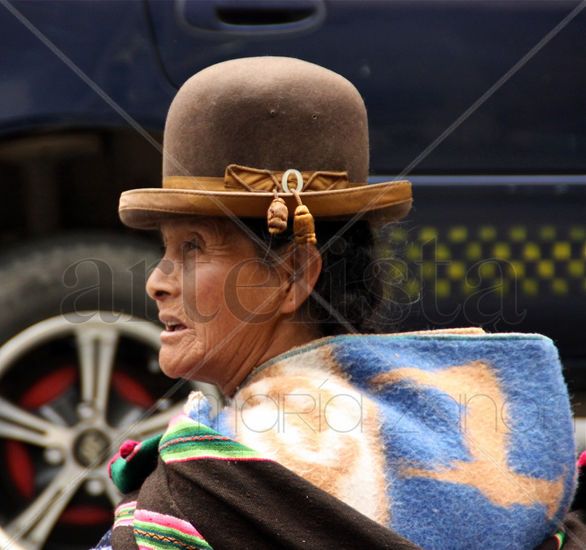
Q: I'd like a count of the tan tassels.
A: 2